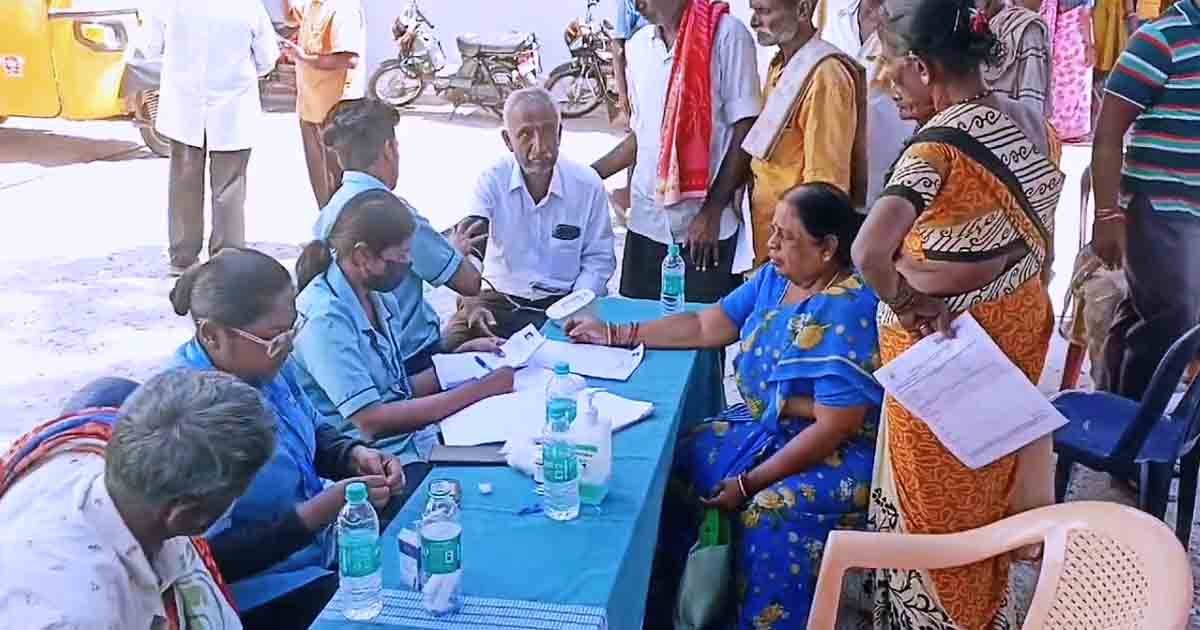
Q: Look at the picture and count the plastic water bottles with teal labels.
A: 5